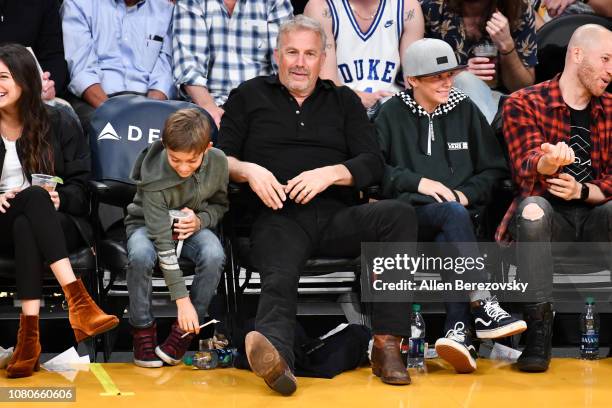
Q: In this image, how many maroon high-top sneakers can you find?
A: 2